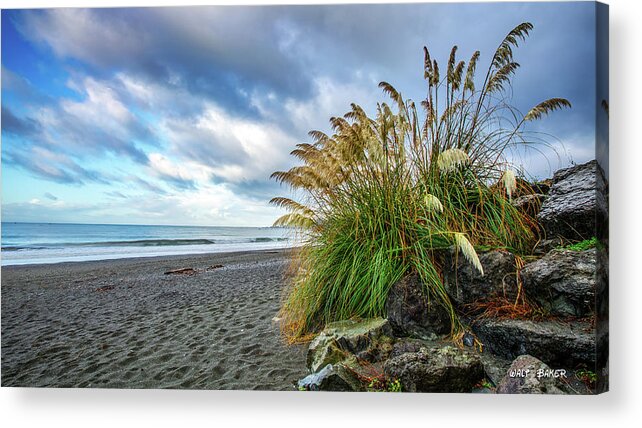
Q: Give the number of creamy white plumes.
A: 4